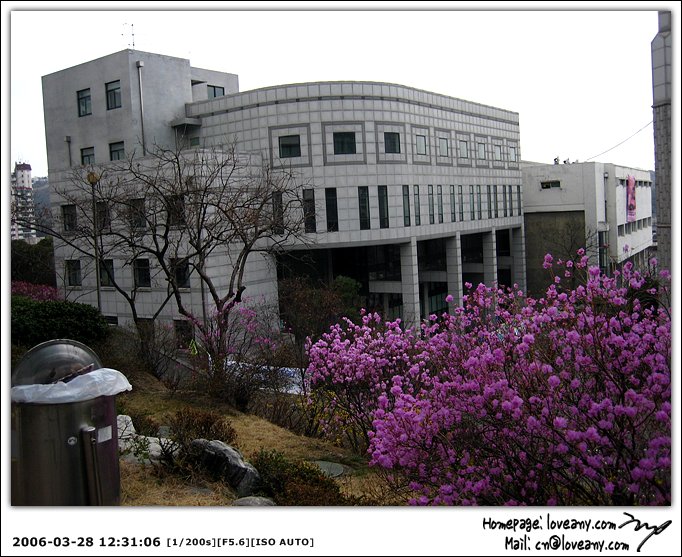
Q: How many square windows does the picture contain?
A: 9